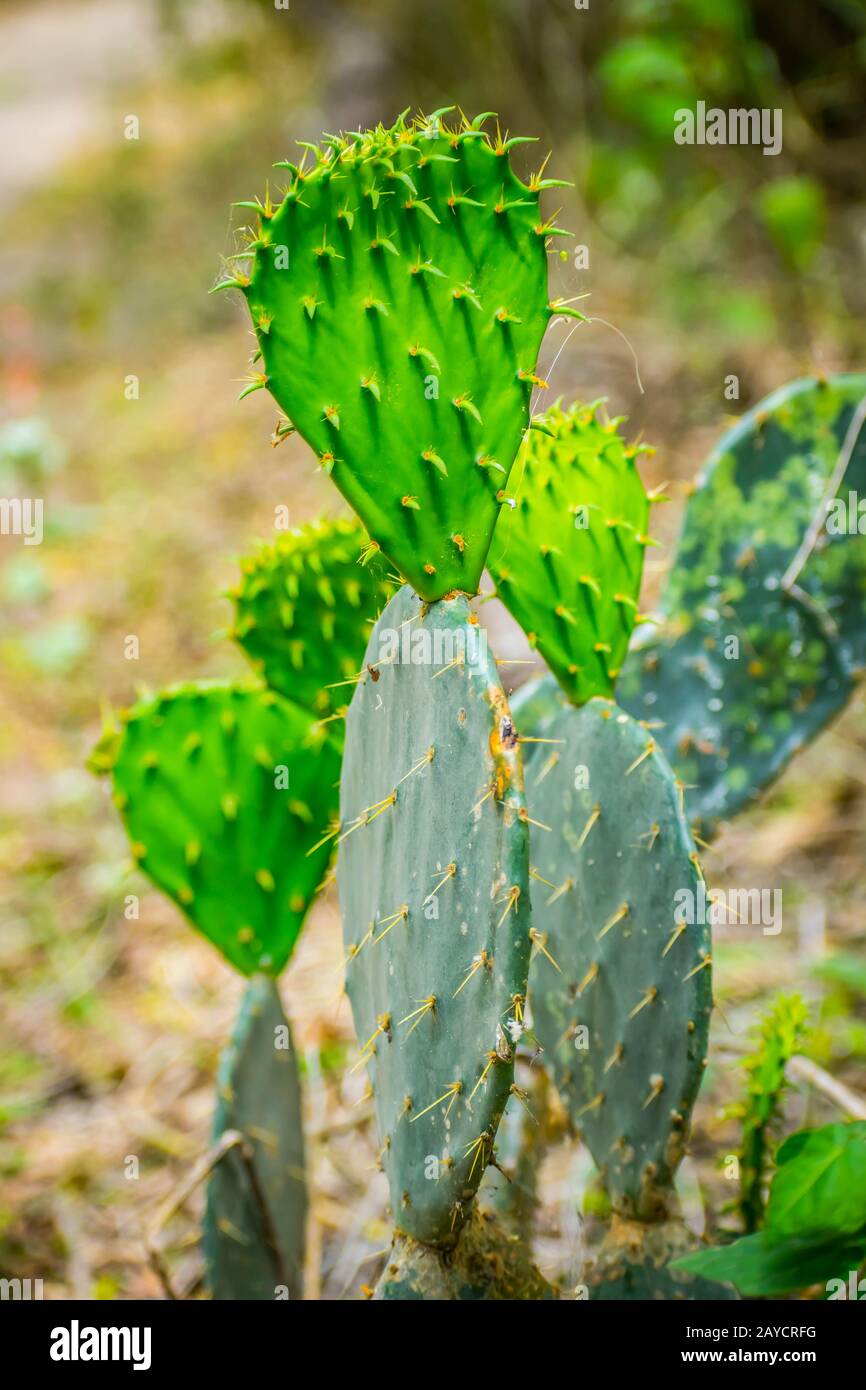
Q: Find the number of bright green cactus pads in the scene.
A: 4